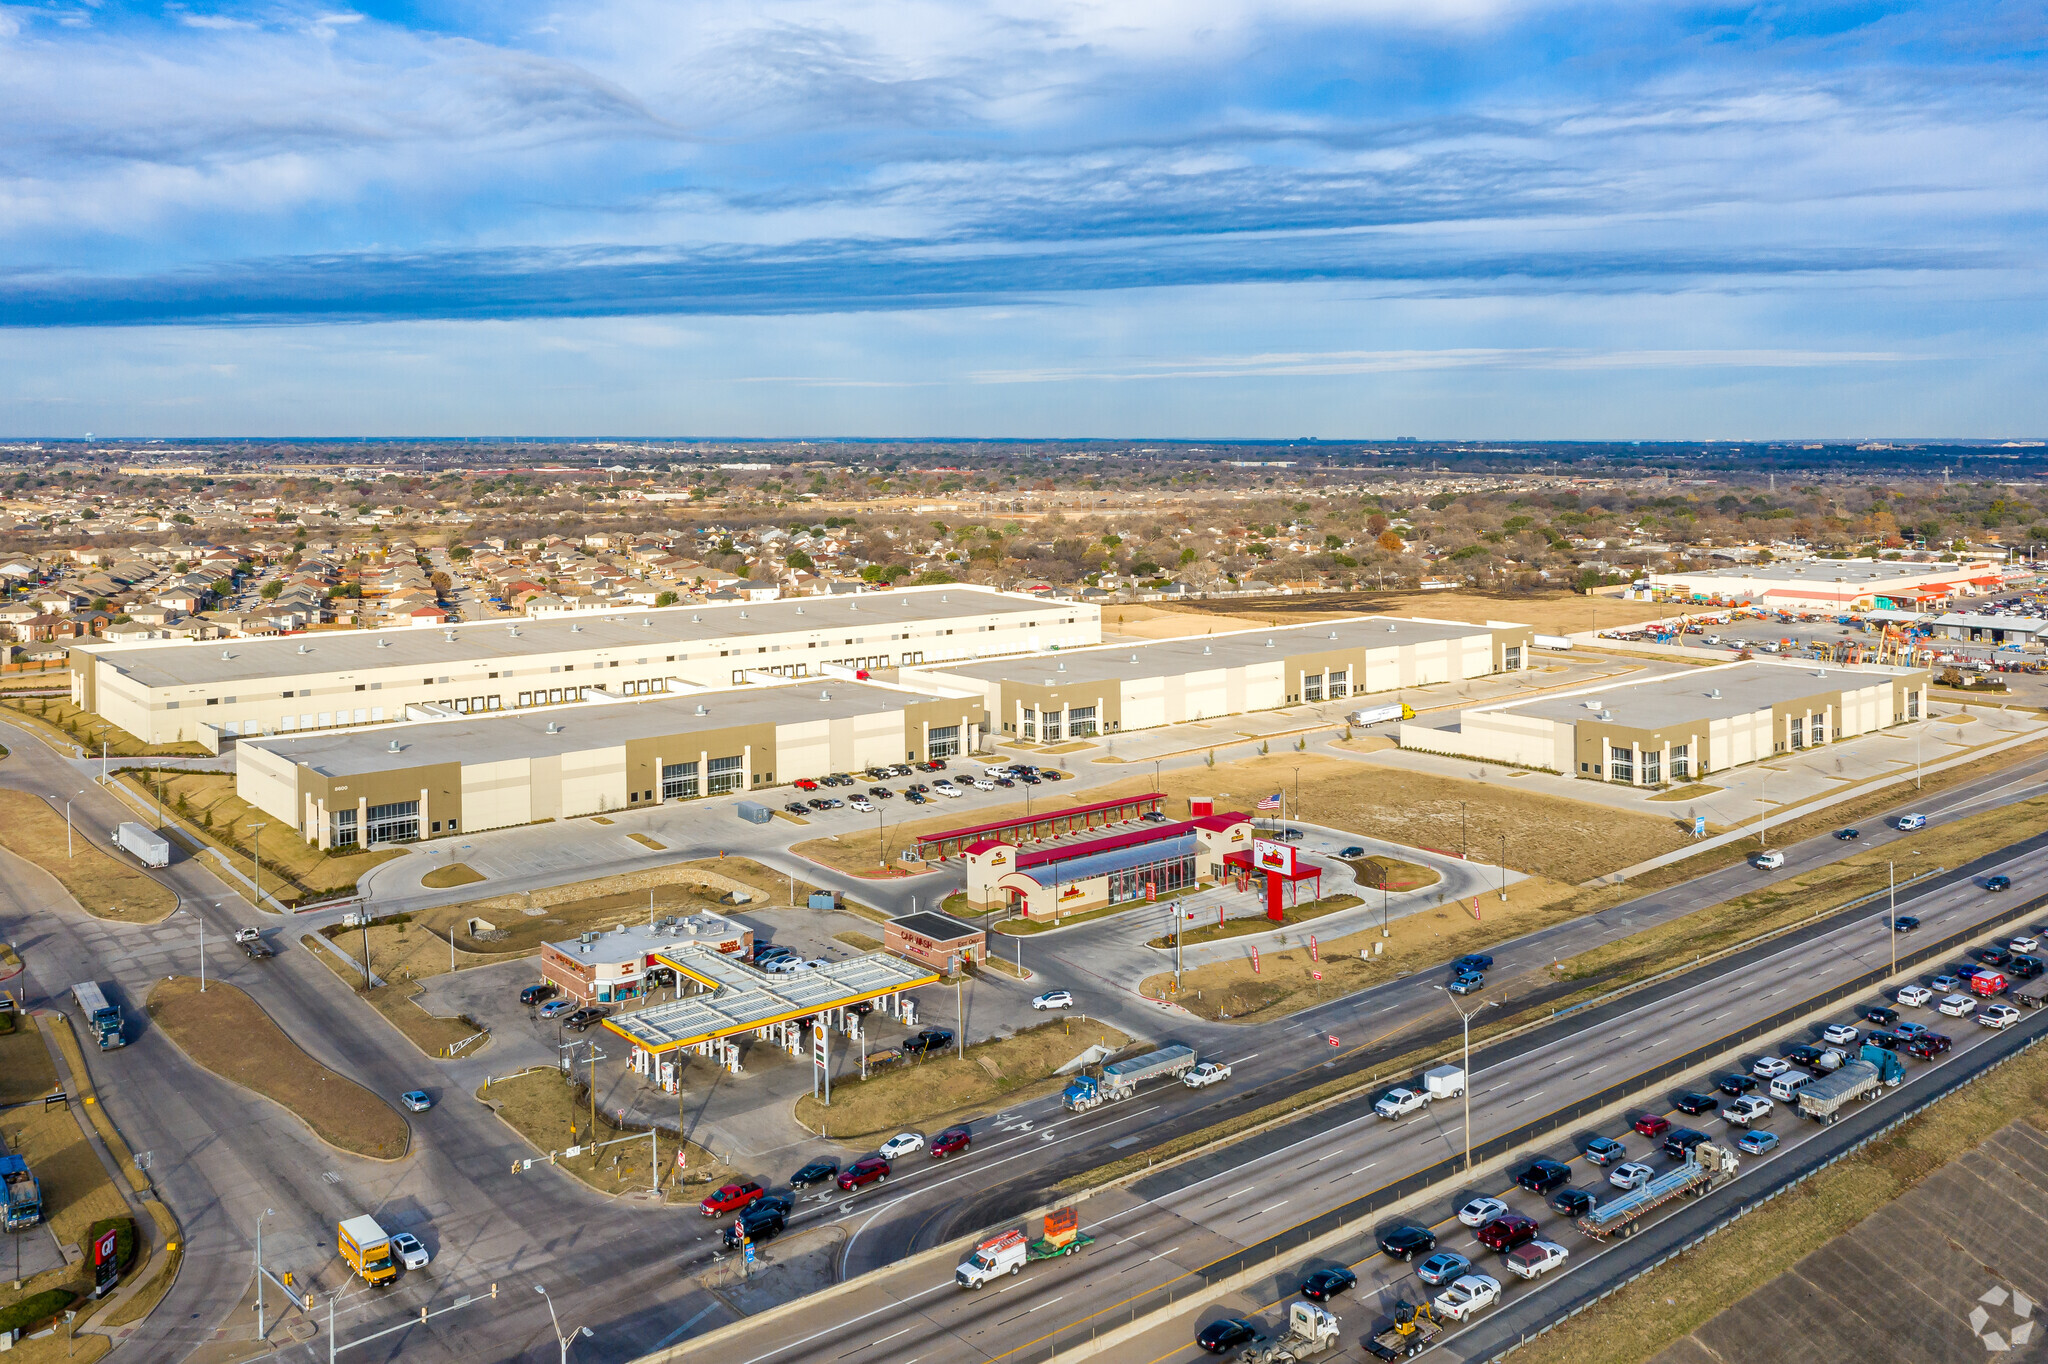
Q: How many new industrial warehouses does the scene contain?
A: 4